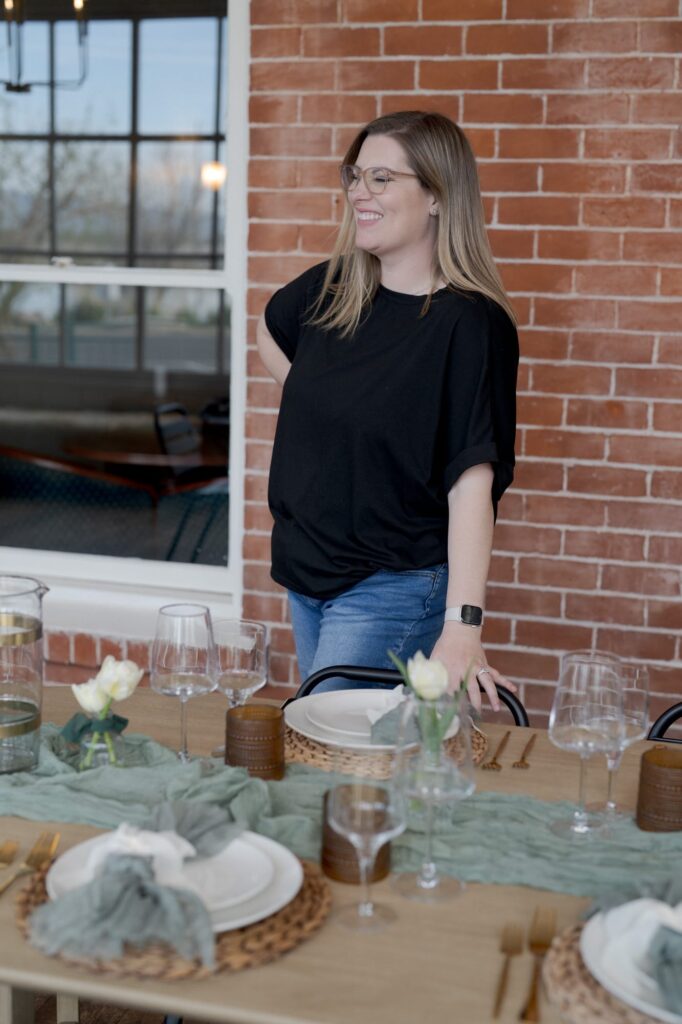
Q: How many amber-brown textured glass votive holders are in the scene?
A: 3